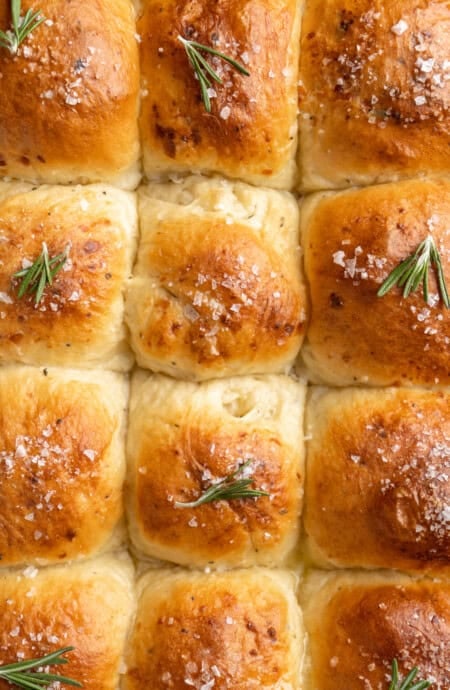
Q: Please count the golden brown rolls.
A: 12